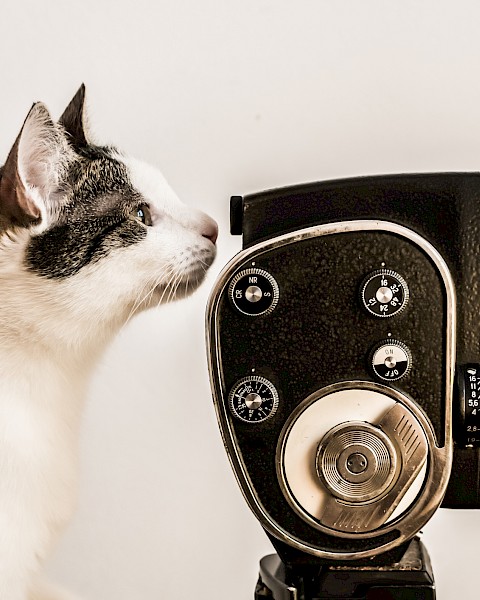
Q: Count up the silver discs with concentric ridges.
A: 1